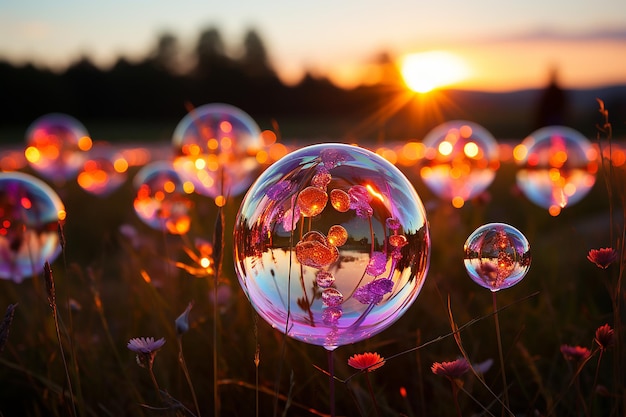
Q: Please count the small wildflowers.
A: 6